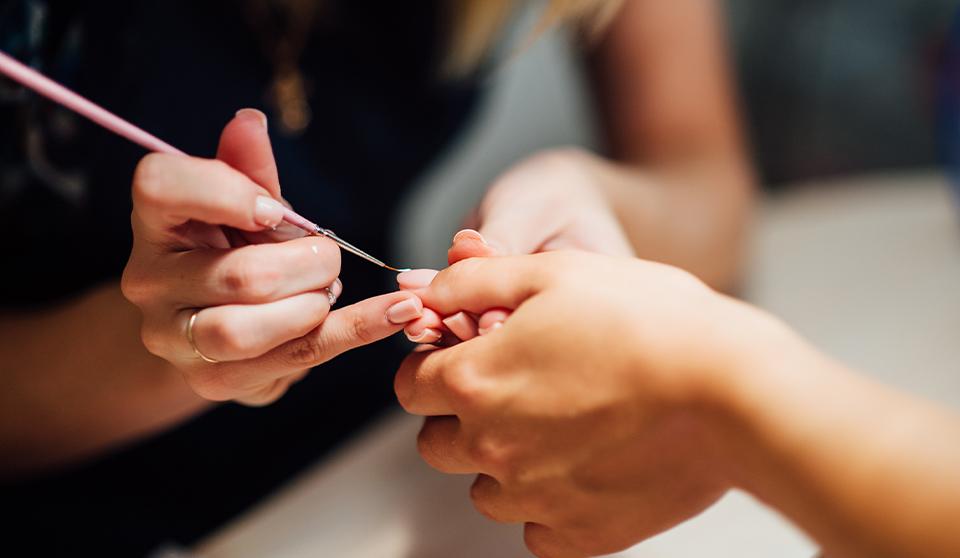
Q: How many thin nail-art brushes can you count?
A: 1